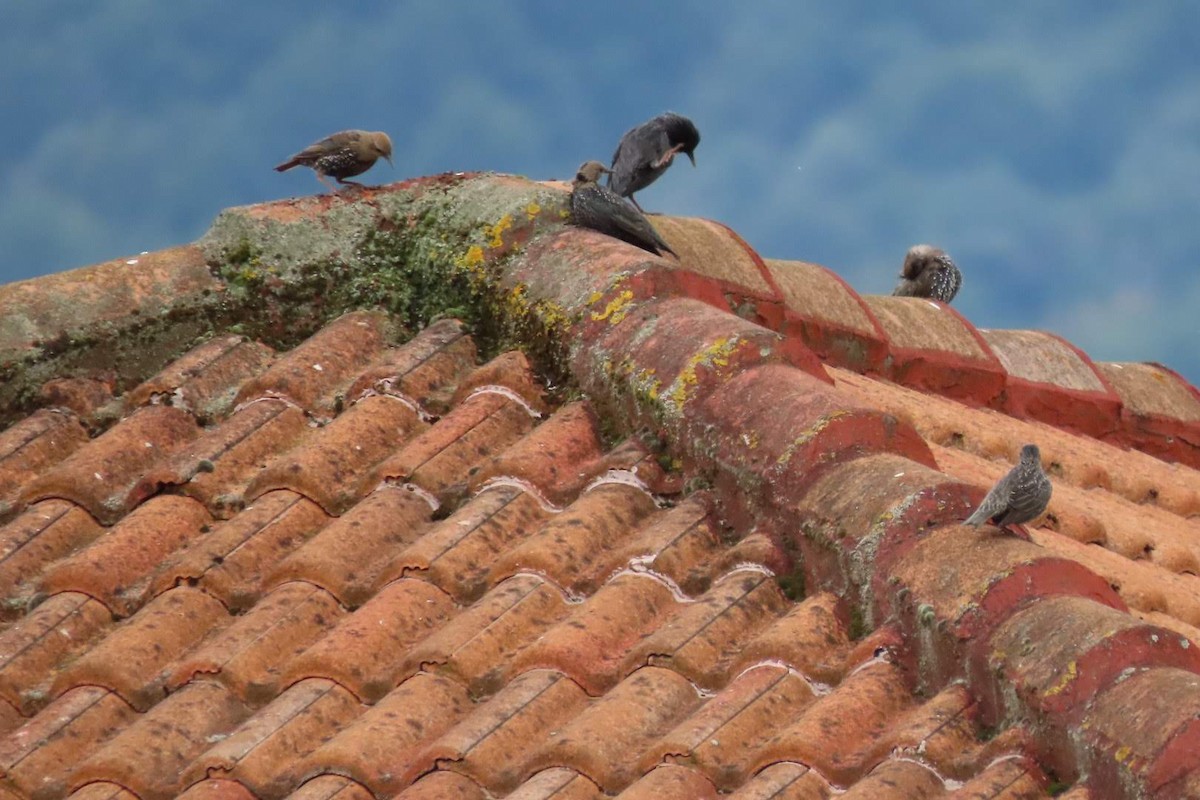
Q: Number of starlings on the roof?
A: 5